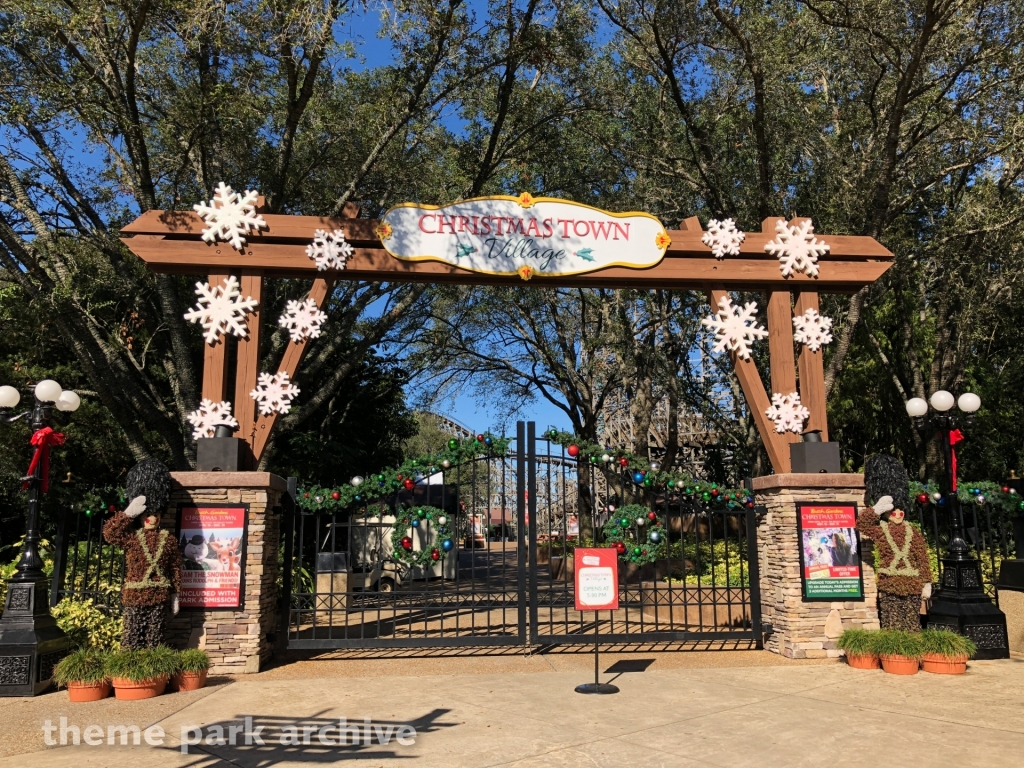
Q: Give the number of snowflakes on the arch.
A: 11